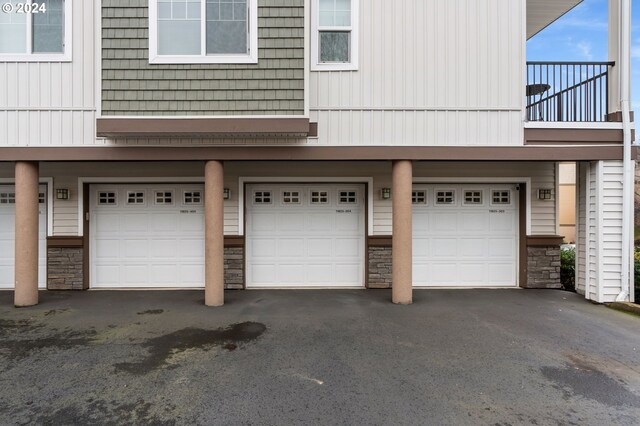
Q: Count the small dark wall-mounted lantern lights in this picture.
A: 4